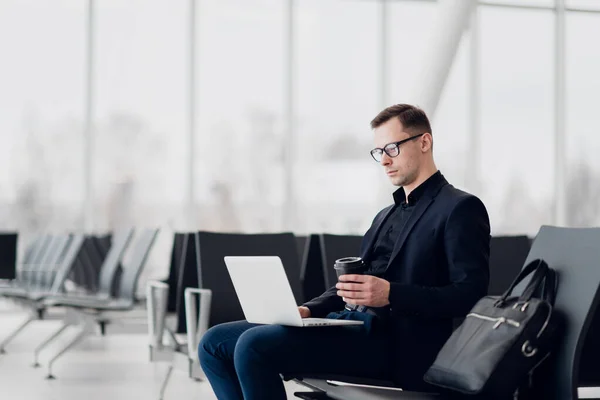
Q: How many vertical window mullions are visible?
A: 6